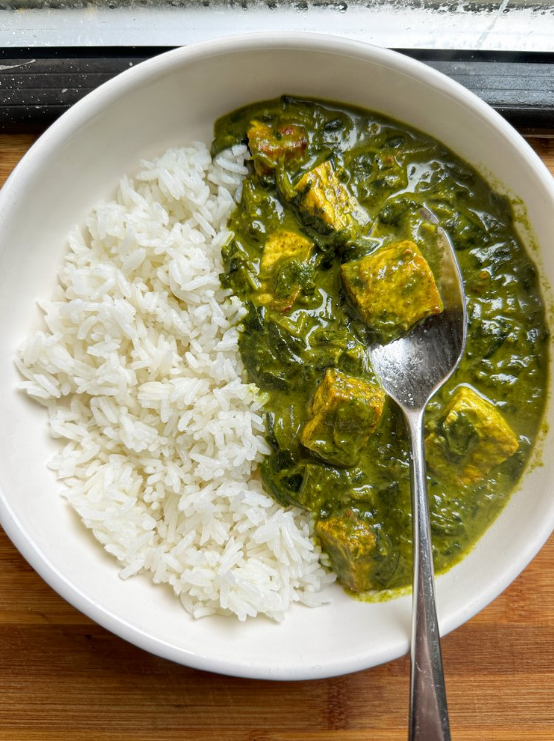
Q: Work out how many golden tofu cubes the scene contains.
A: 7